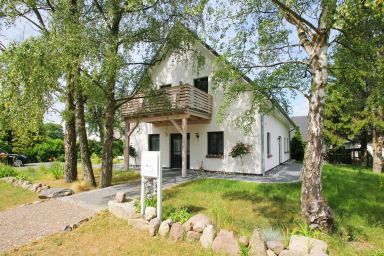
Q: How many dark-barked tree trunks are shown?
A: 3